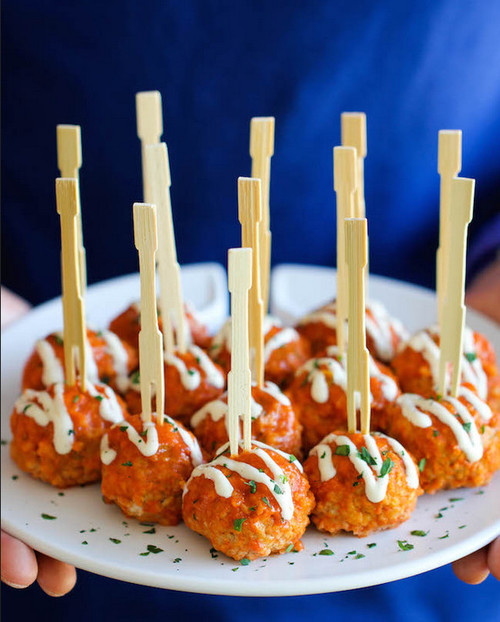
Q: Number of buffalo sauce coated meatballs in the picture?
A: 13